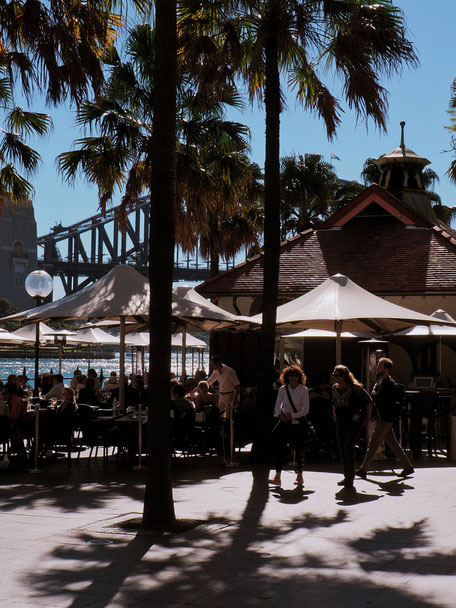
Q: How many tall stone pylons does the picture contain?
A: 1